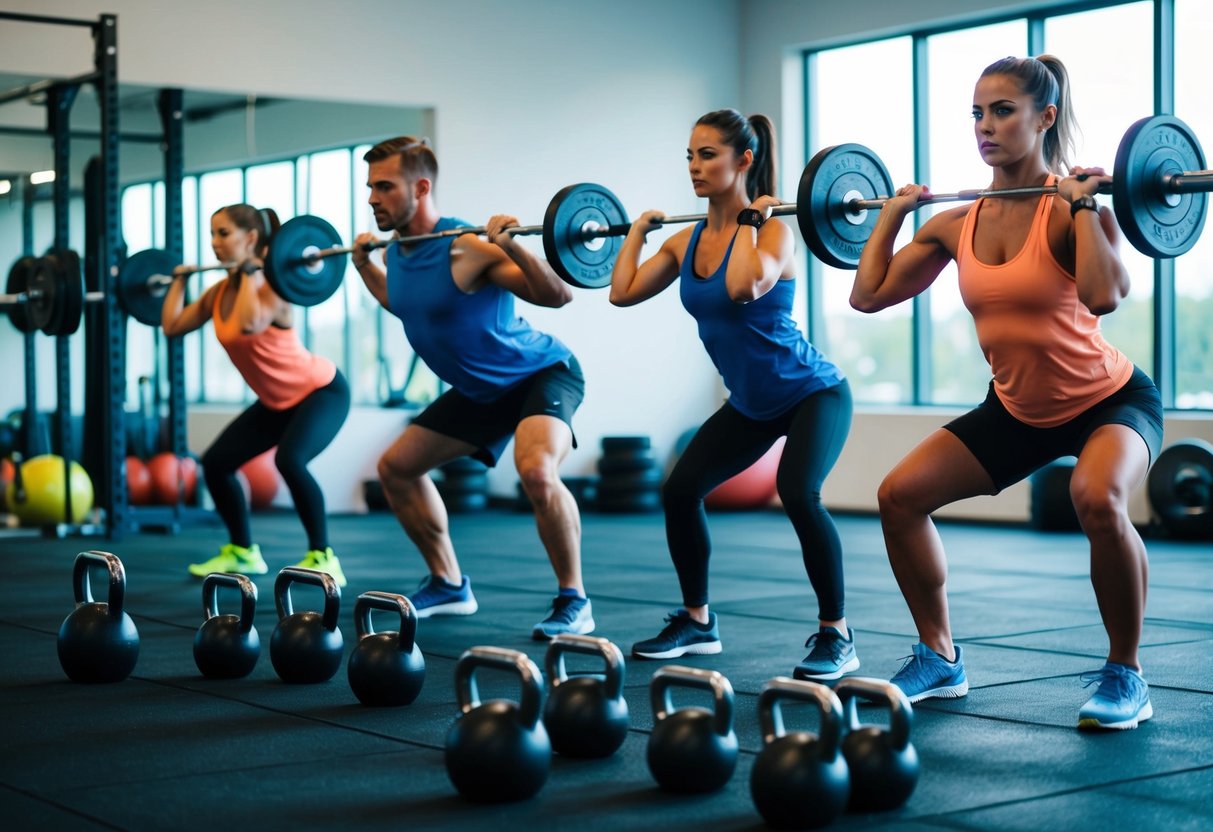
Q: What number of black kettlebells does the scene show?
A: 9